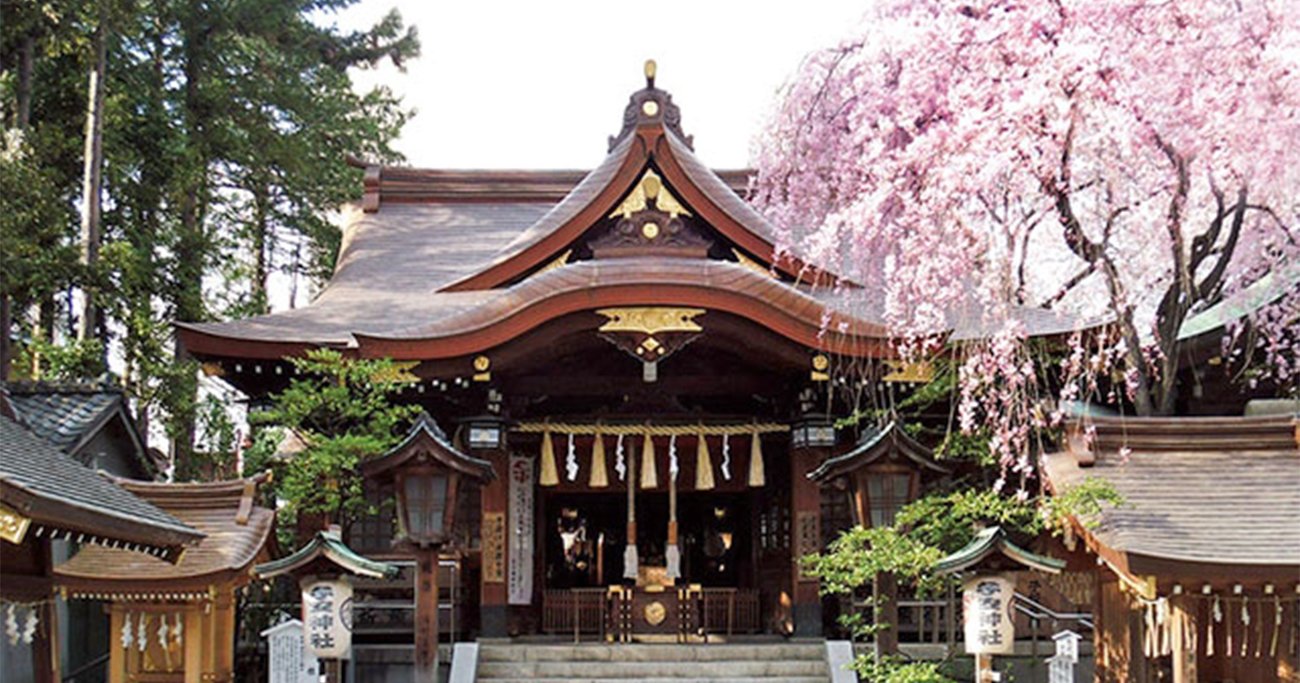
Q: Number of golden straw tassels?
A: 5